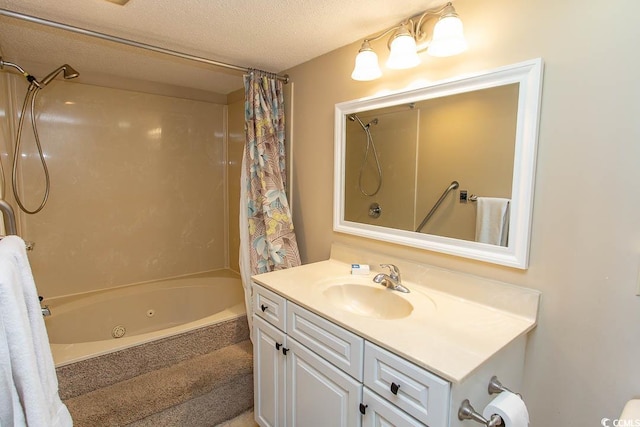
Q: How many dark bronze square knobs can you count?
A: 5